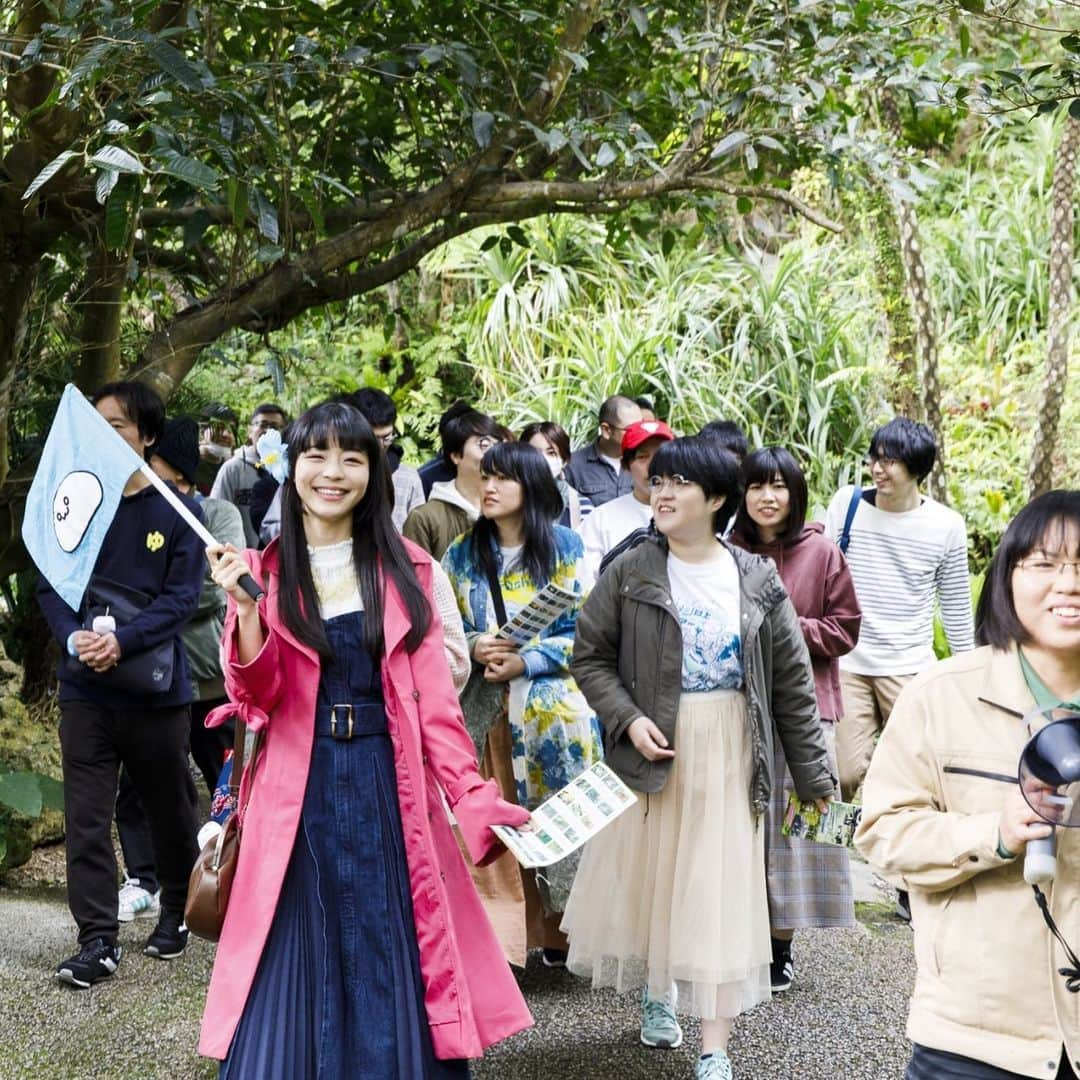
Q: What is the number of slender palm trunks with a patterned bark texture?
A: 2